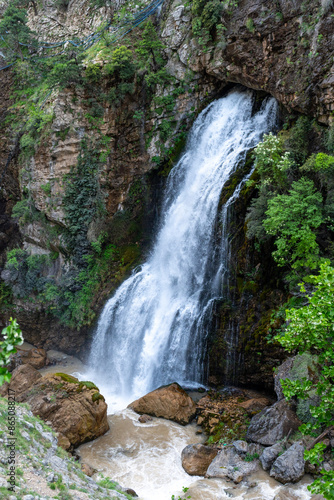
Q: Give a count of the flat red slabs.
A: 0